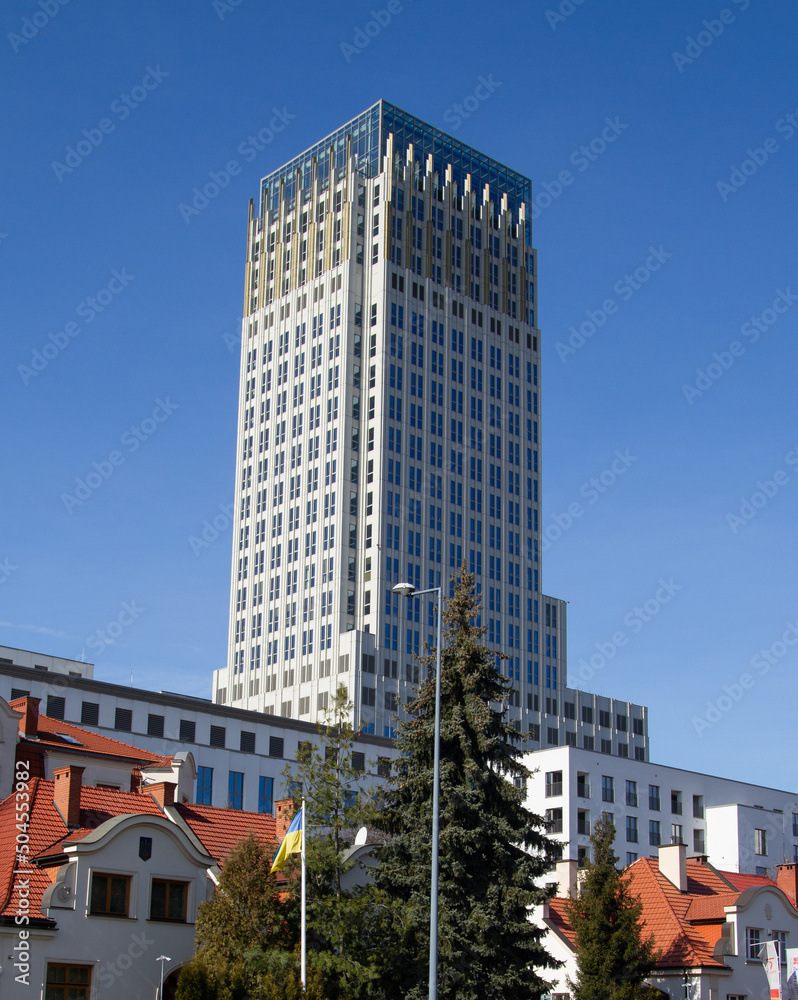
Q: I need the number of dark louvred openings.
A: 13